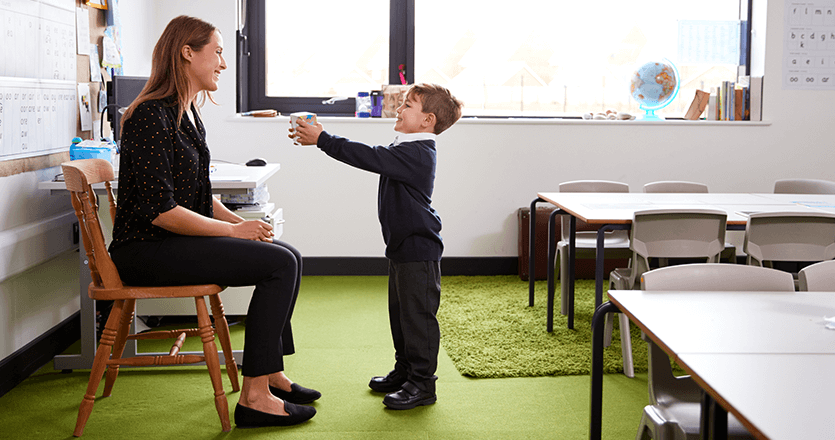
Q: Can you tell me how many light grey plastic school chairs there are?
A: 7